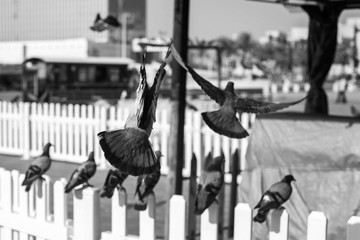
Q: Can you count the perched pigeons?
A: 6